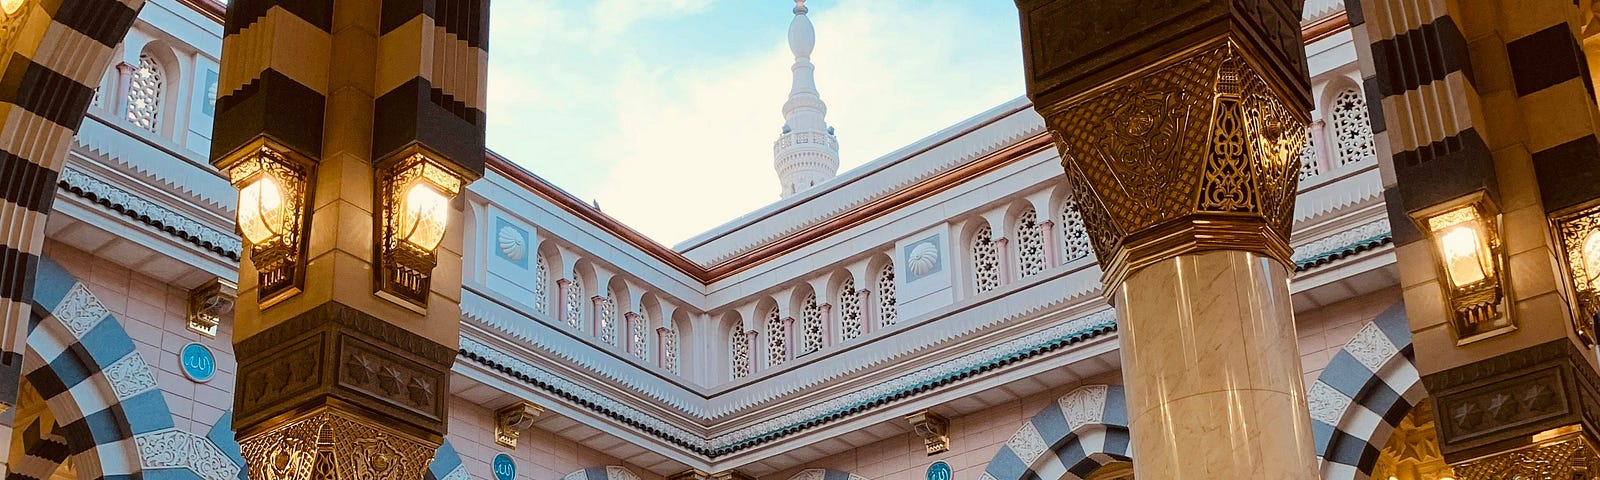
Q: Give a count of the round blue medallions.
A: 3